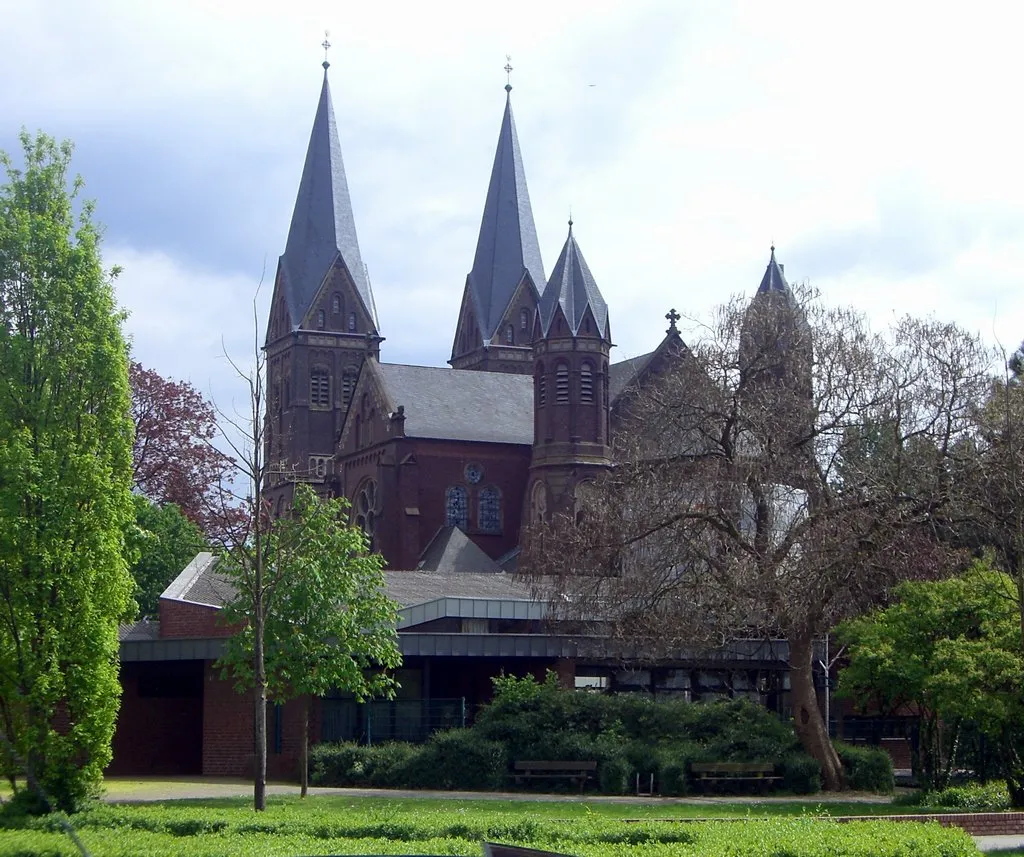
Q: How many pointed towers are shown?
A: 4